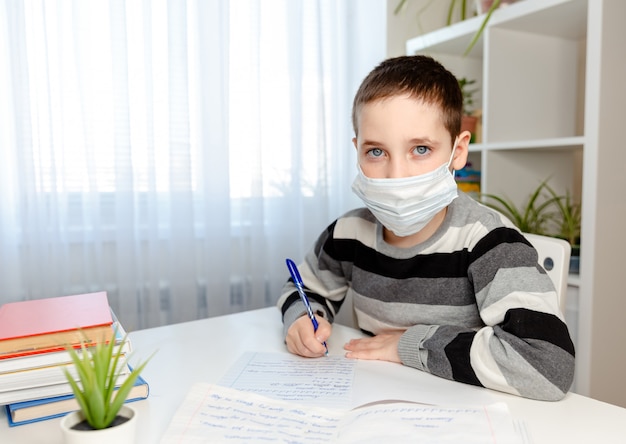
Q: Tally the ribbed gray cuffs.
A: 2